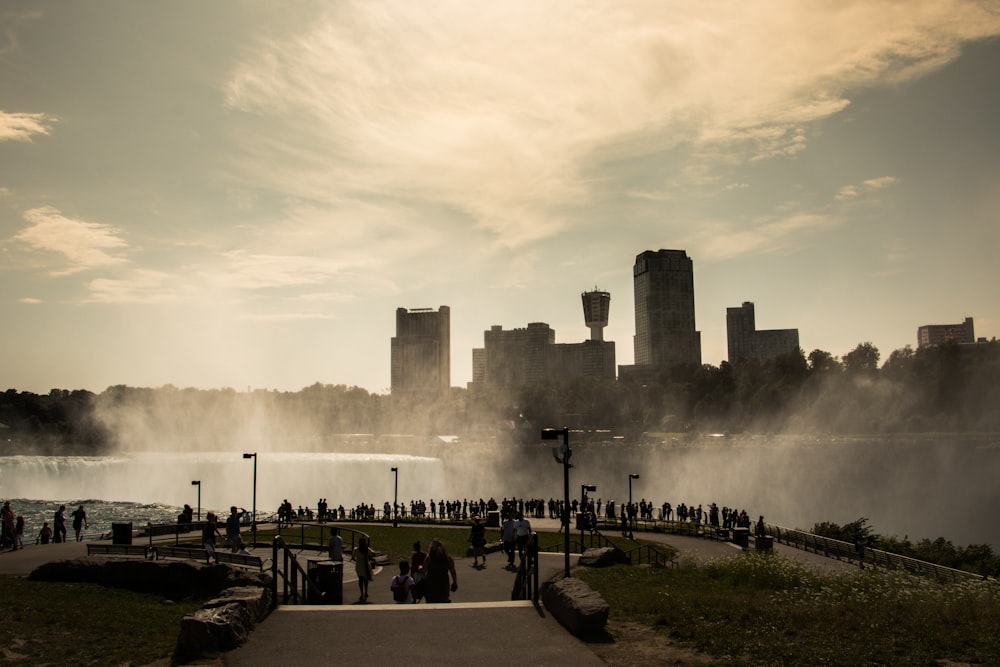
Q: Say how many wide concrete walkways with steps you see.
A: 1